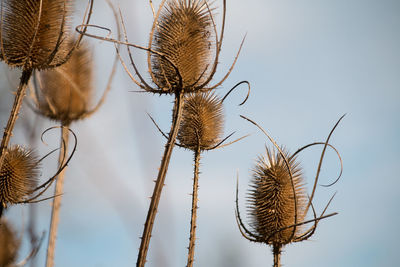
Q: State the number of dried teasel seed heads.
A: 7